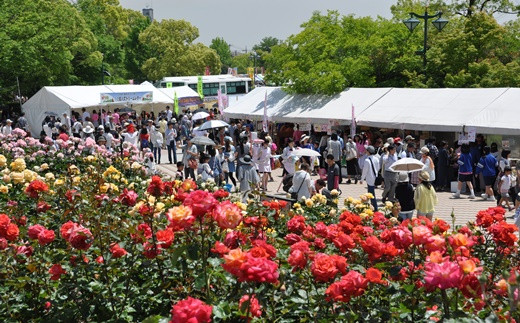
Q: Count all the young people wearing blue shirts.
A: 2